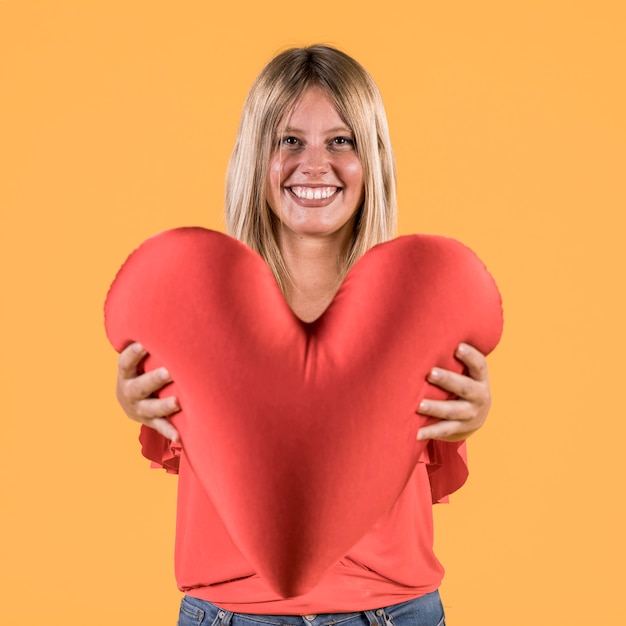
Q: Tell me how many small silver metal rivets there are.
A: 2